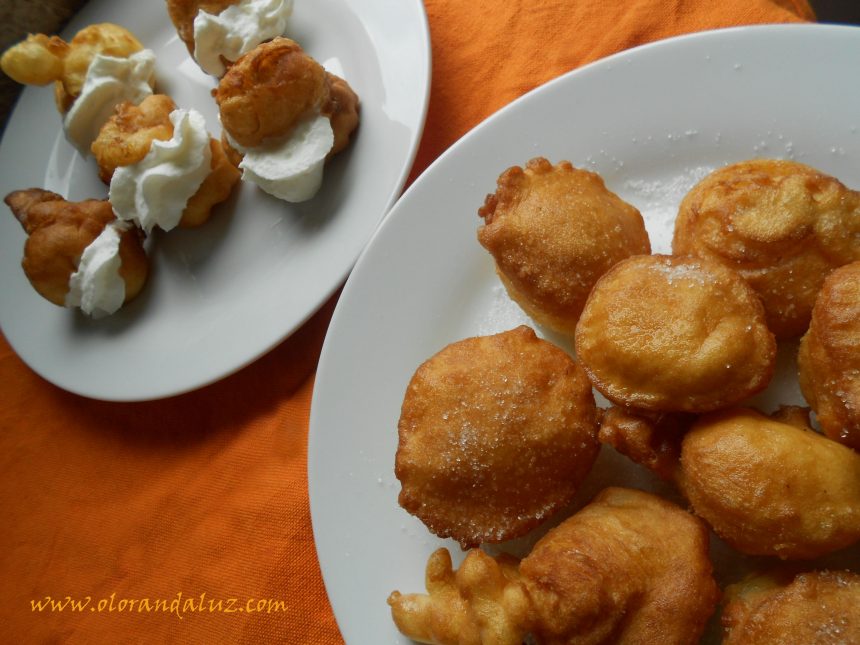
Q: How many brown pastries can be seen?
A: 13